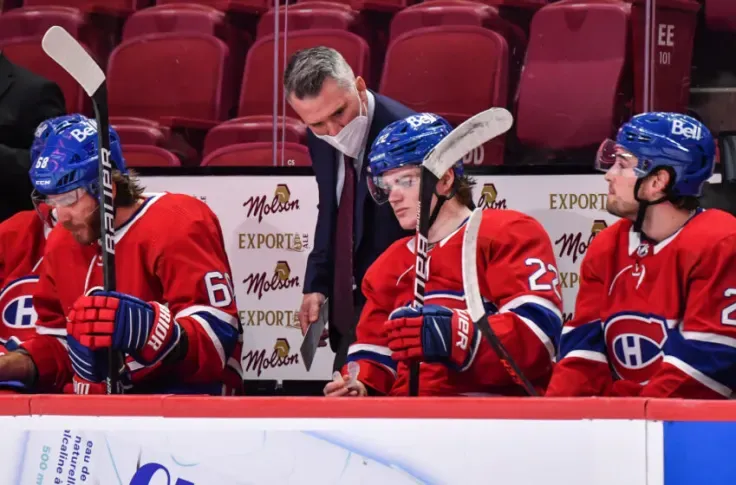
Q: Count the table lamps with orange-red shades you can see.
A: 0